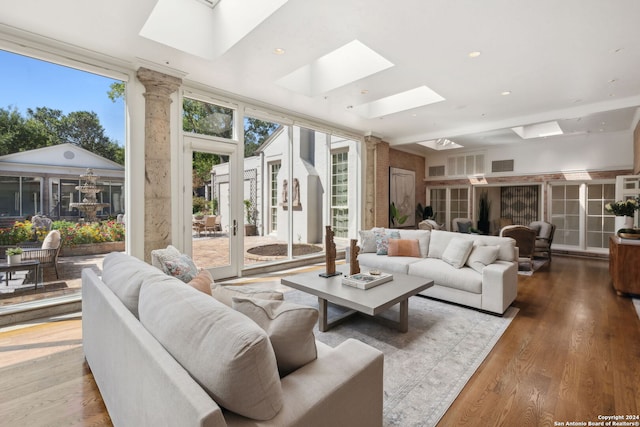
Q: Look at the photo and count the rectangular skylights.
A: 5